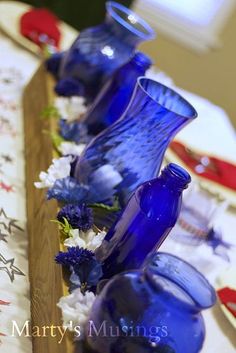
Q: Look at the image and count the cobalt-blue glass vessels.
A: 5